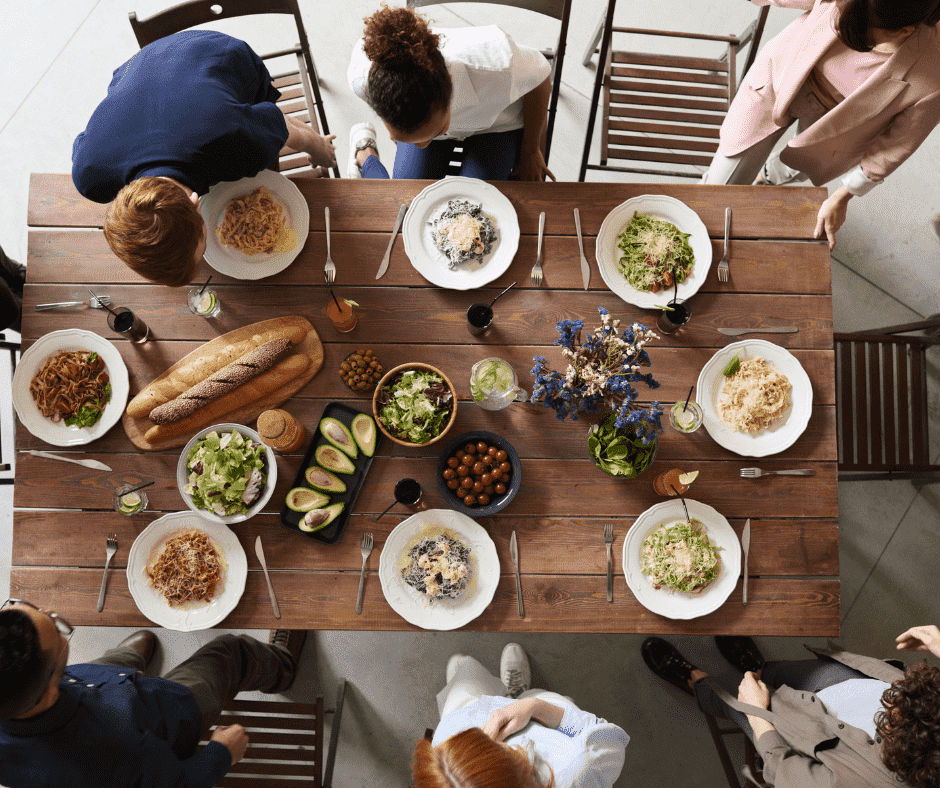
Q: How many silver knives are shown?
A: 7